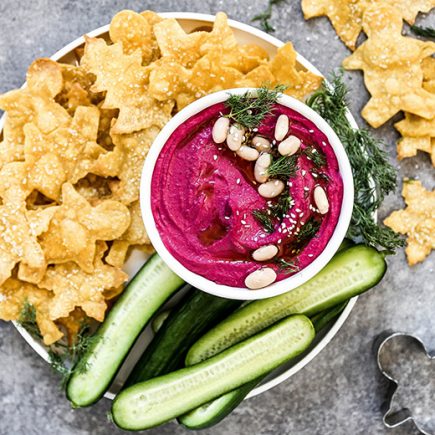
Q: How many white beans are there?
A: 11